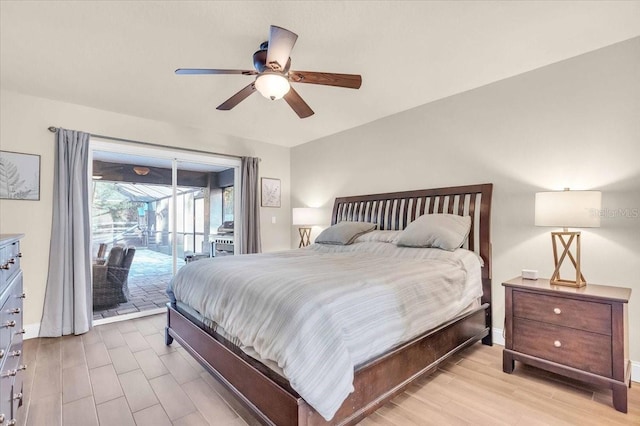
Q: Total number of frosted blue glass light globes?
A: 0